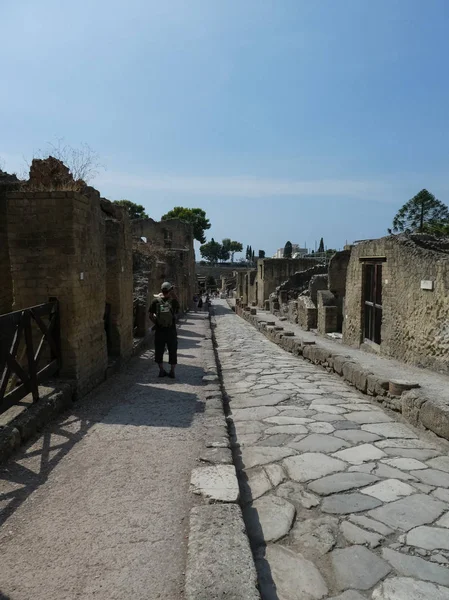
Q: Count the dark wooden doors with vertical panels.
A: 1